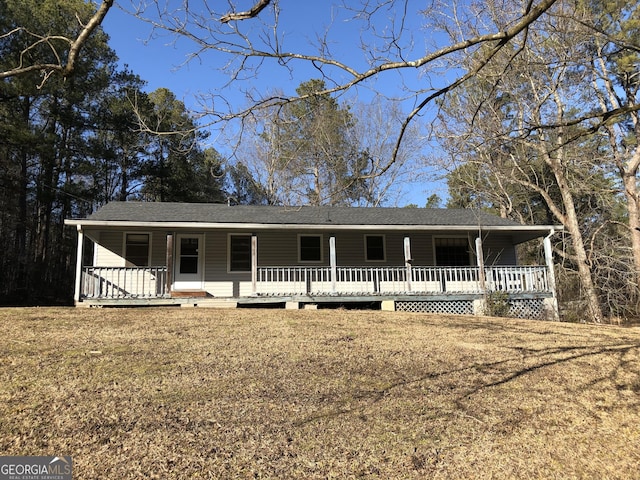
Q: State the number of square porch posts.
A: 7